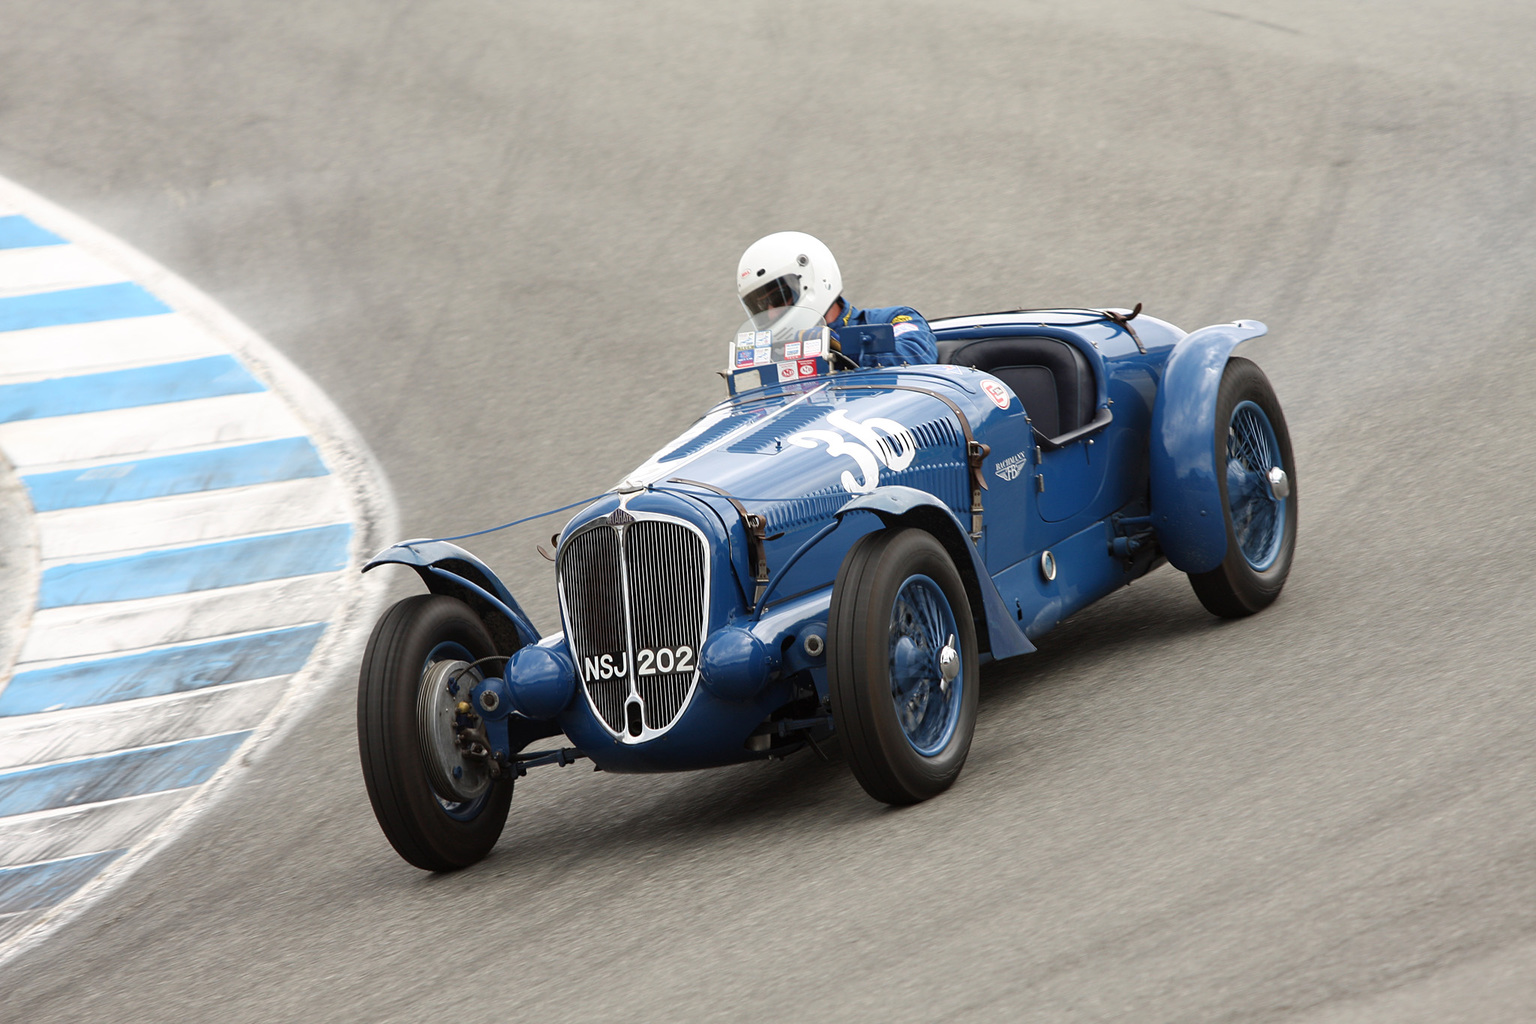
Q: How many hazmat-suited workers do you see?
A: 0